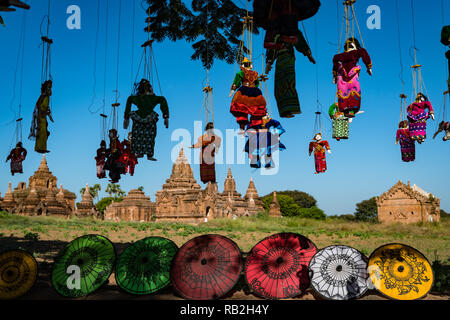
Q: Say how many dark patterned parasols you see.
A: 7